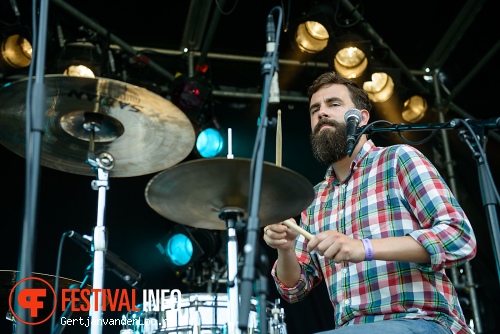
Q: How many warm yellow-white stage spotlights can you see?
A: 6